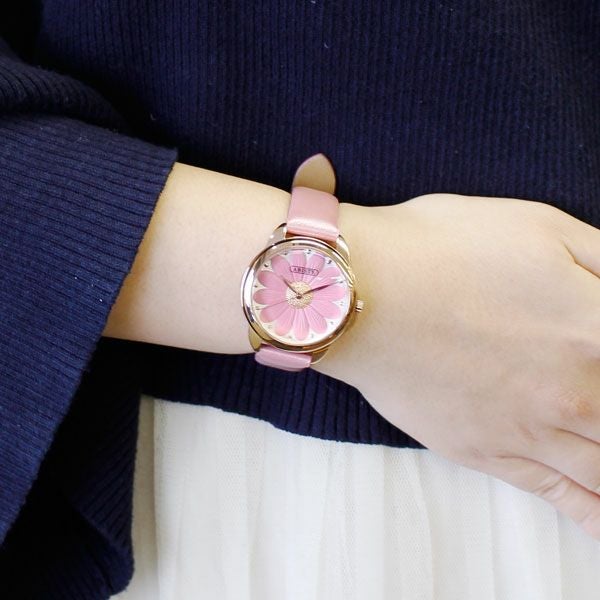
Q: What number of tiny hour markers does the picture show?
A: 12